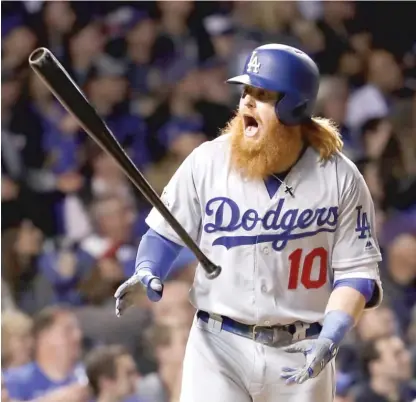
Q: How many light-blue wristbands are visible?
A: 1